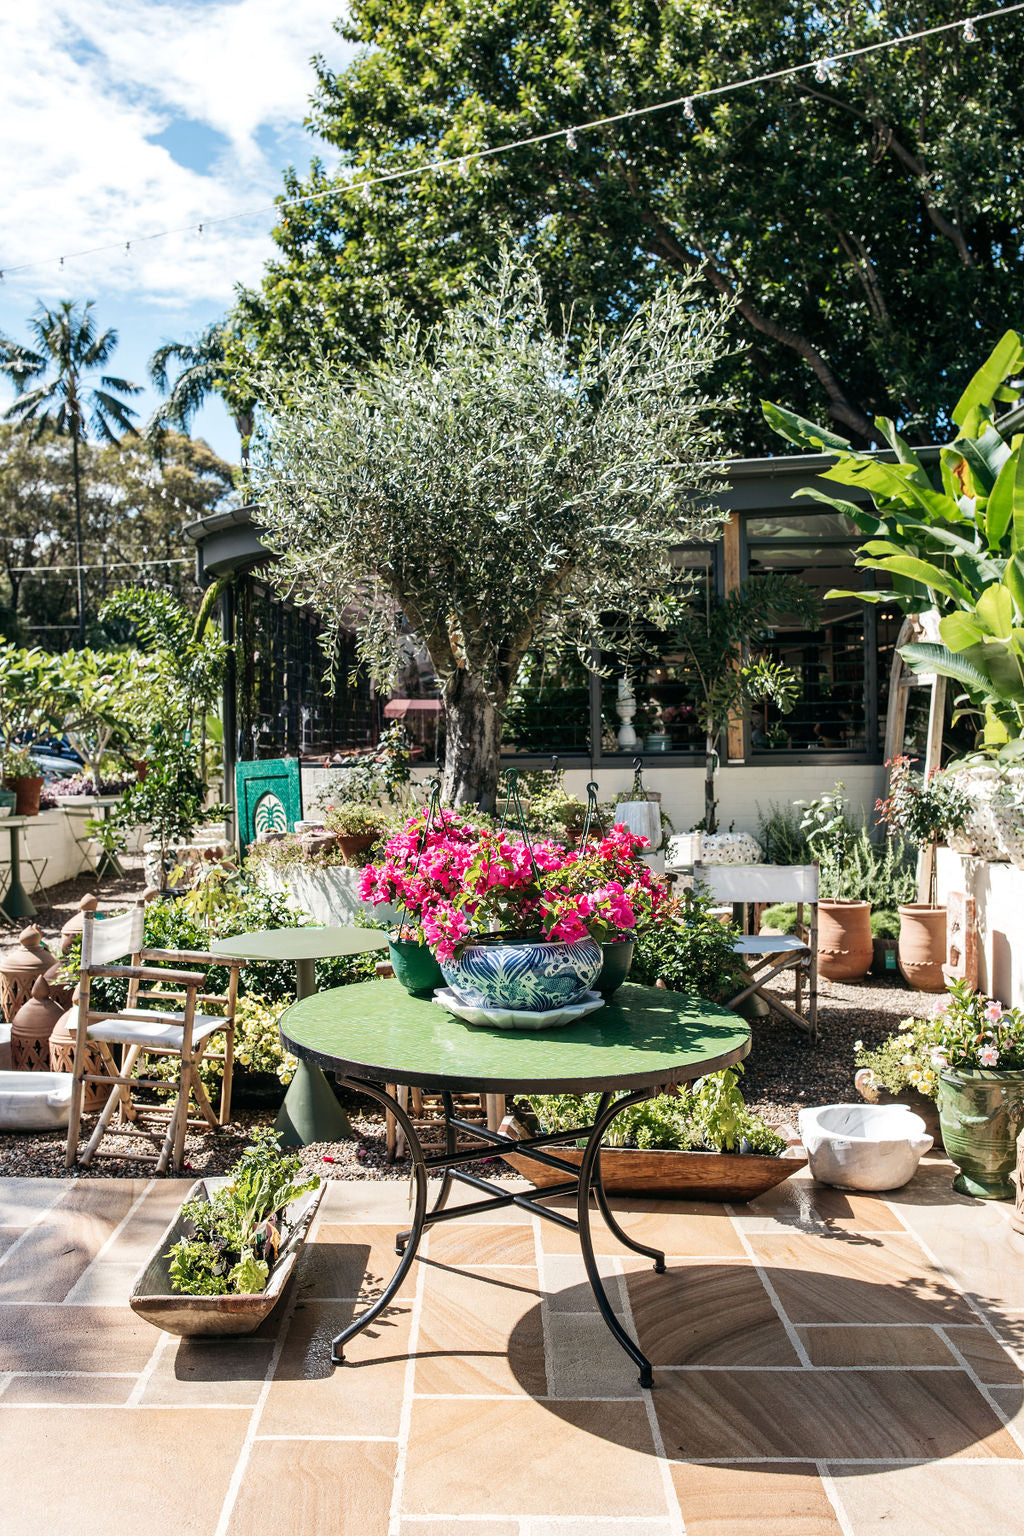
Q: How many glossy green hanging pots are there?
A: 2